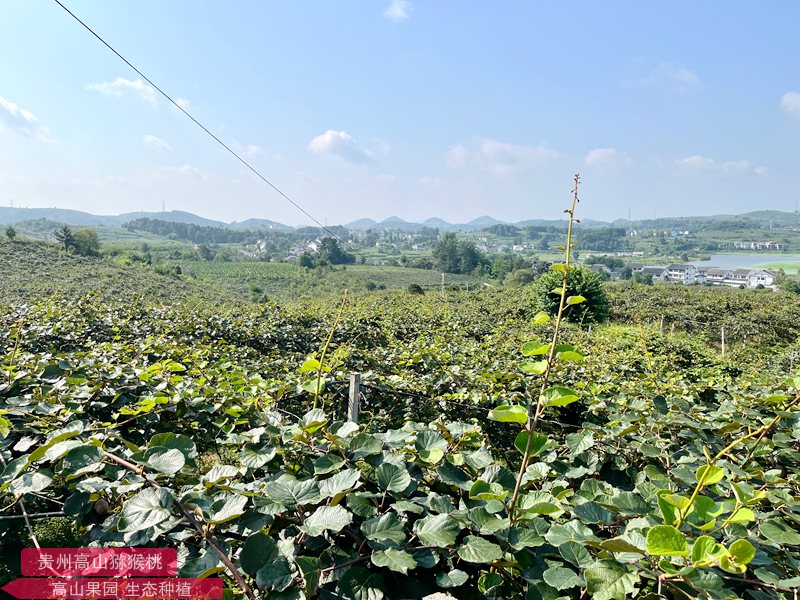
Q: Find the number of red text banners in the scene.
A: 2